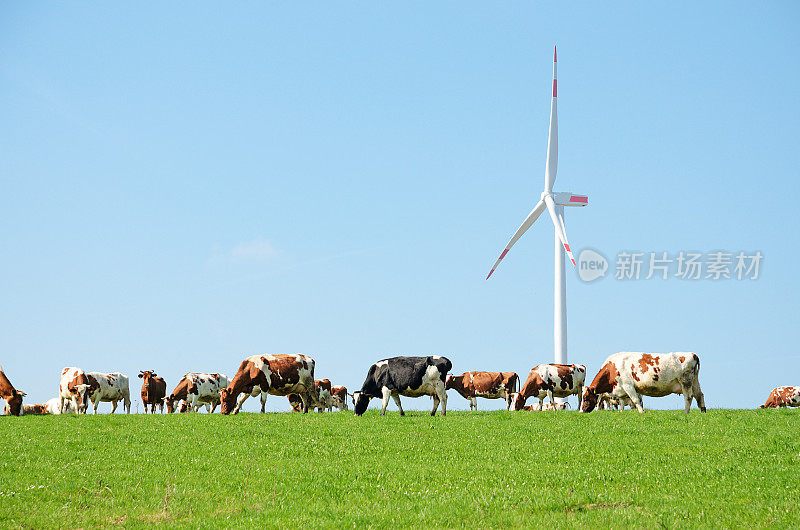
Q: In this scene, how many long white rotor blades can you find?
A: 3